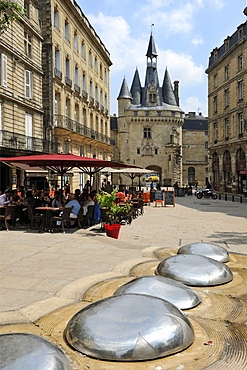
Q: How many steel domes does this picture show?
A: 5